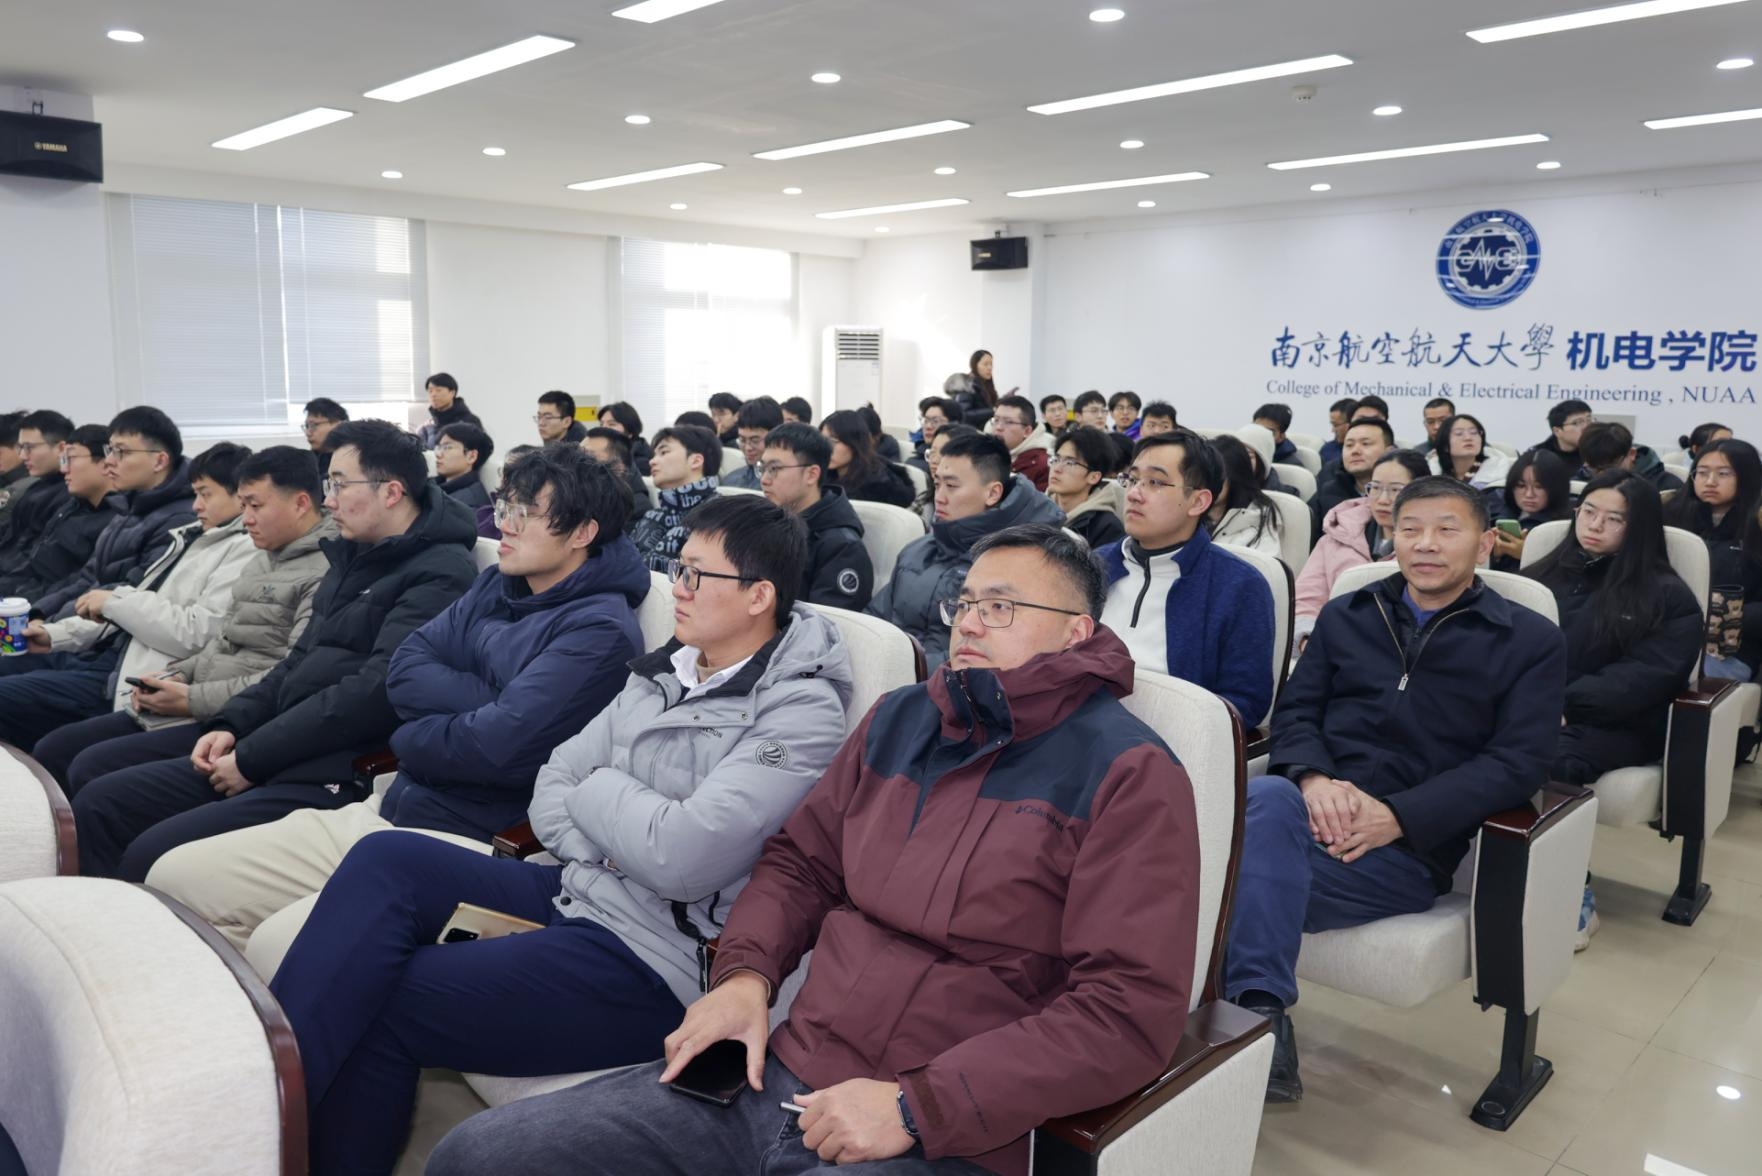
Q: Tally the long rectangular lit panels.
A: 11